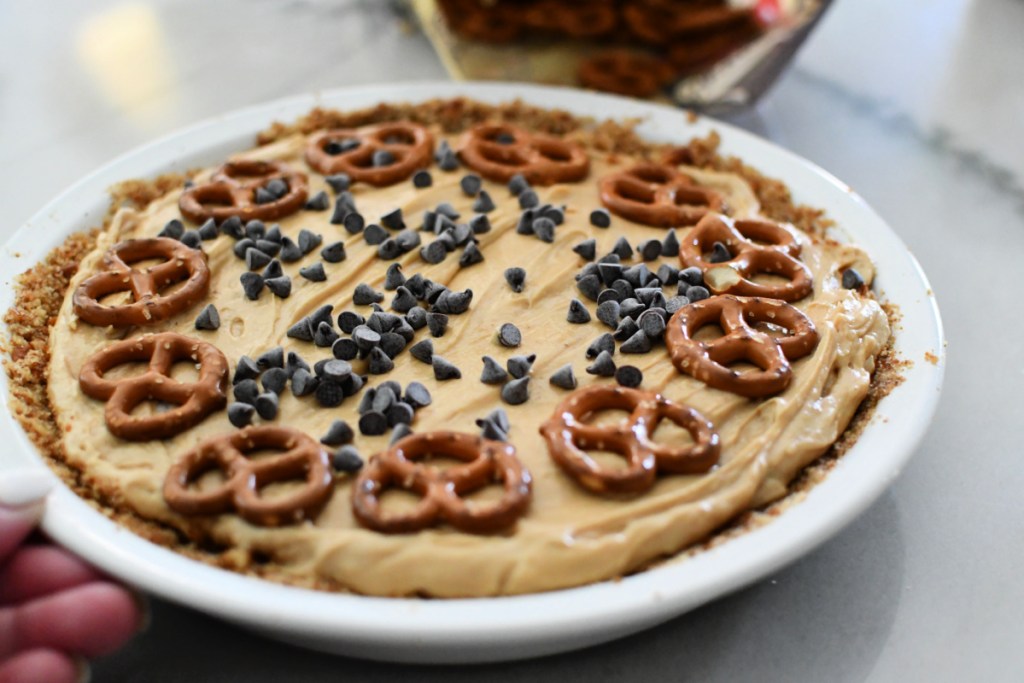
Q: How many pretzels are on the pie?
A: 11